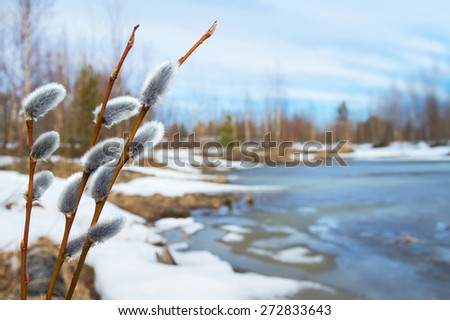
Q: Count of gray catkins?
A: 11